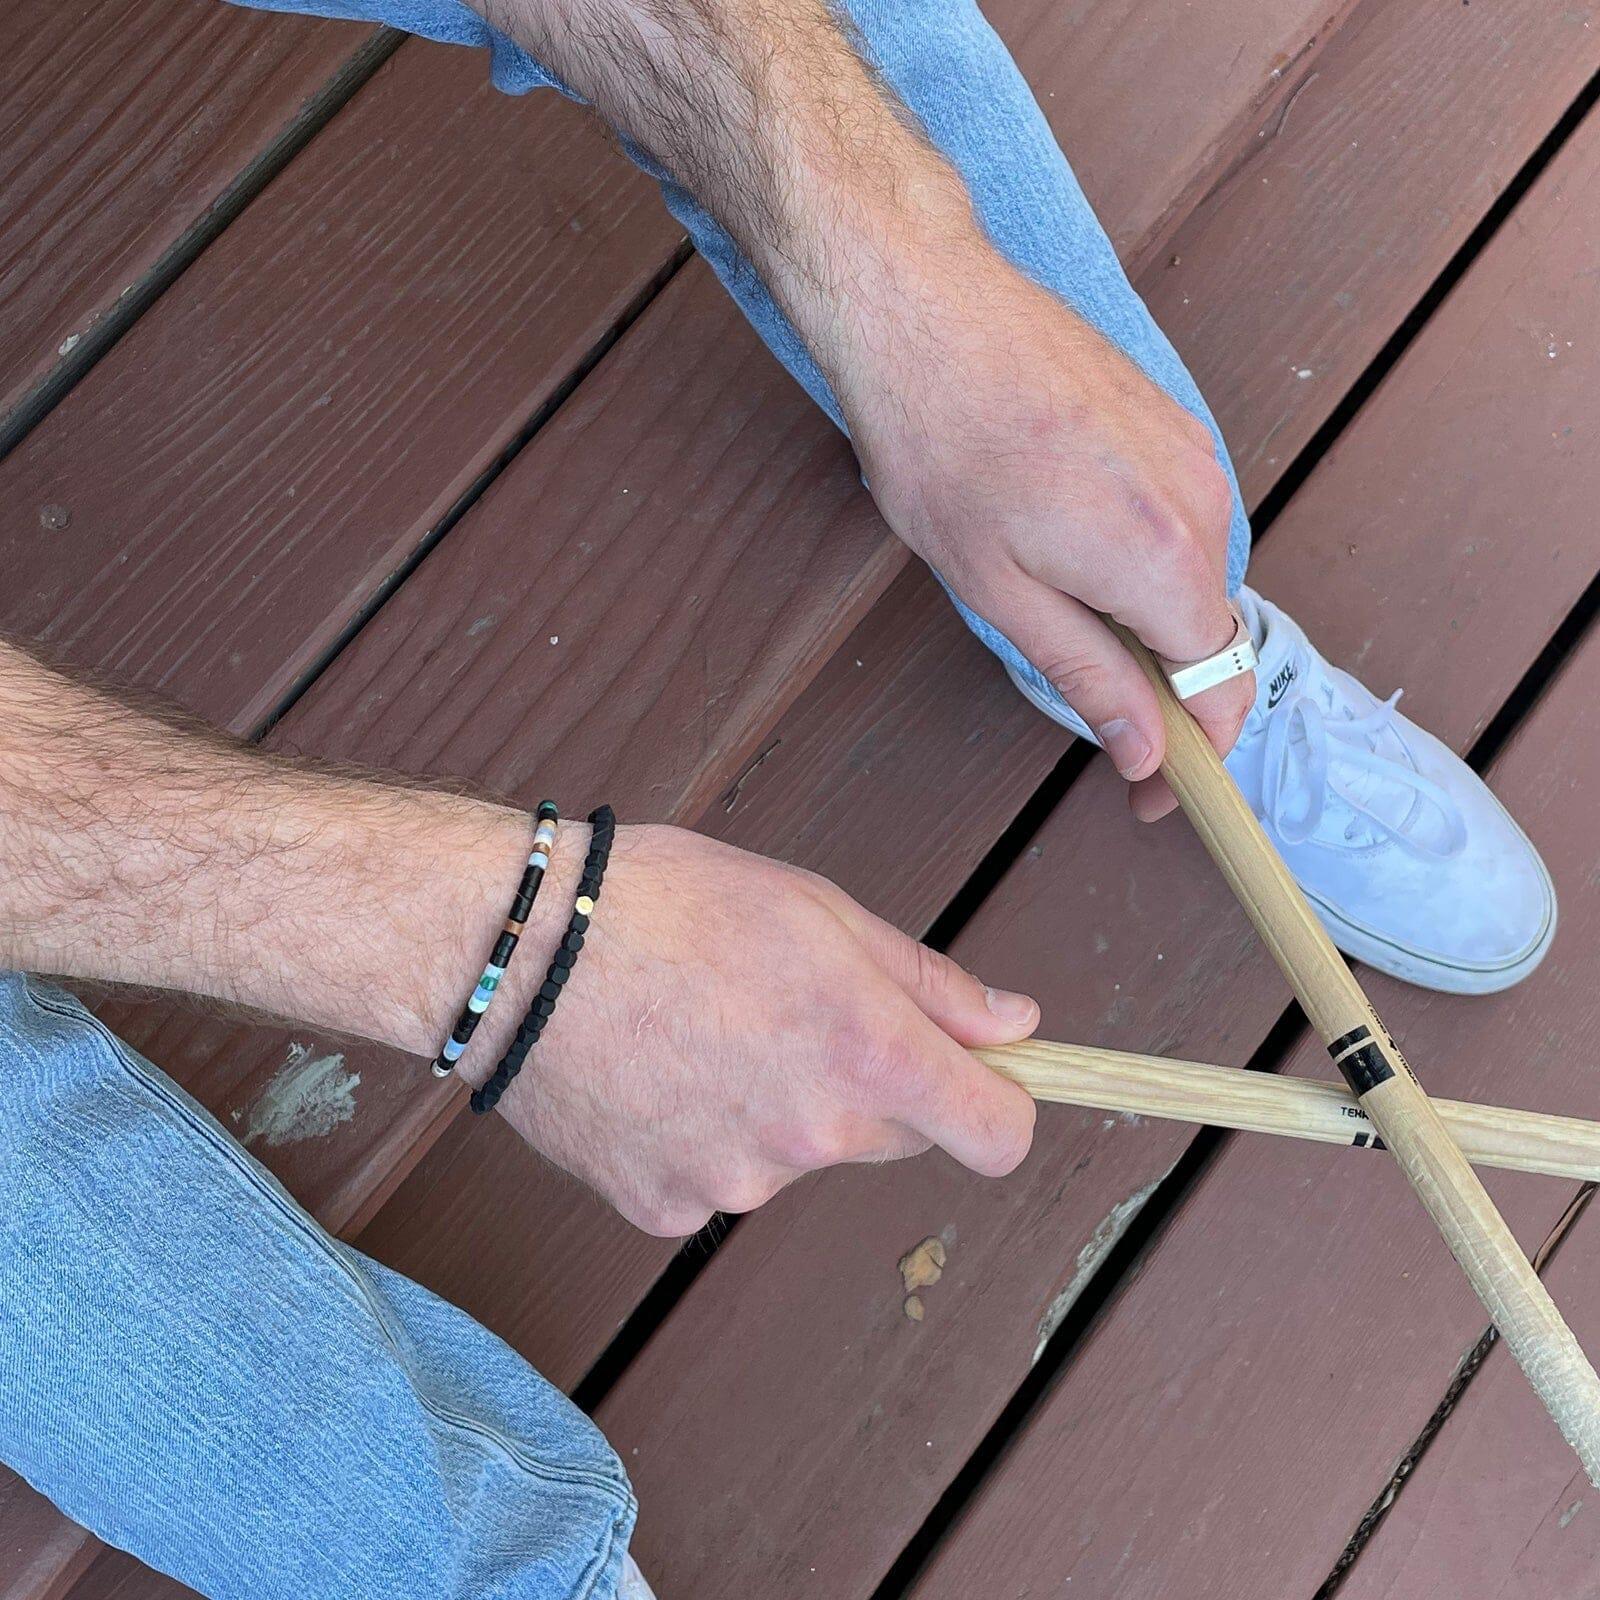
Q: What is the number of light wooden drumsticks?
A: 2